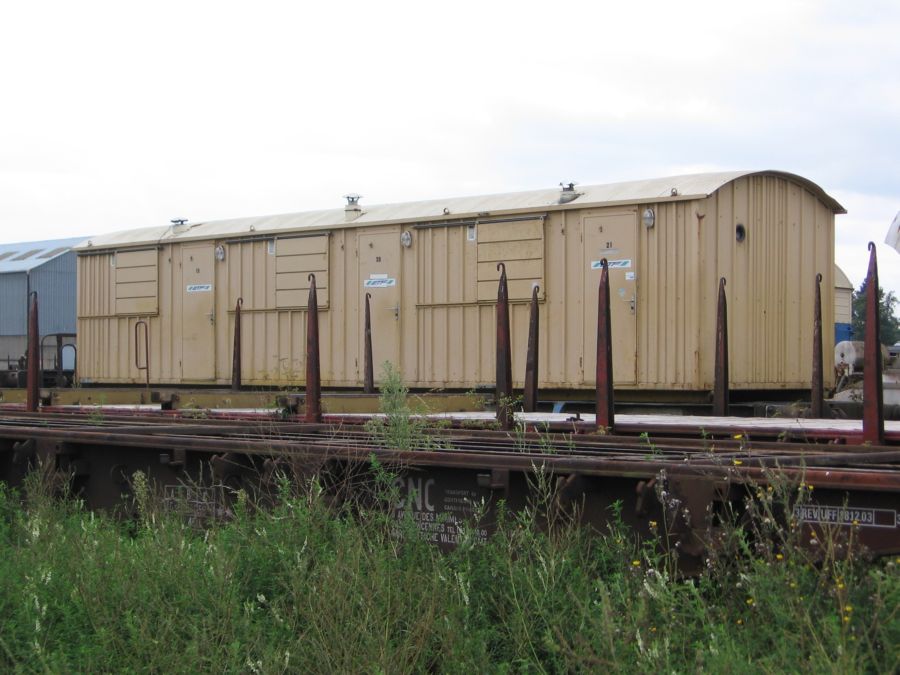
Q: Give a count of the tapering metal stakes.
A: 10